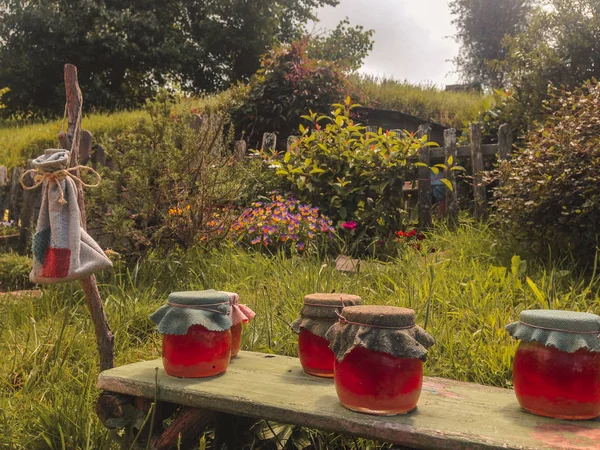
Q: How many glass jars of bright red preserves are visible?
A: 5